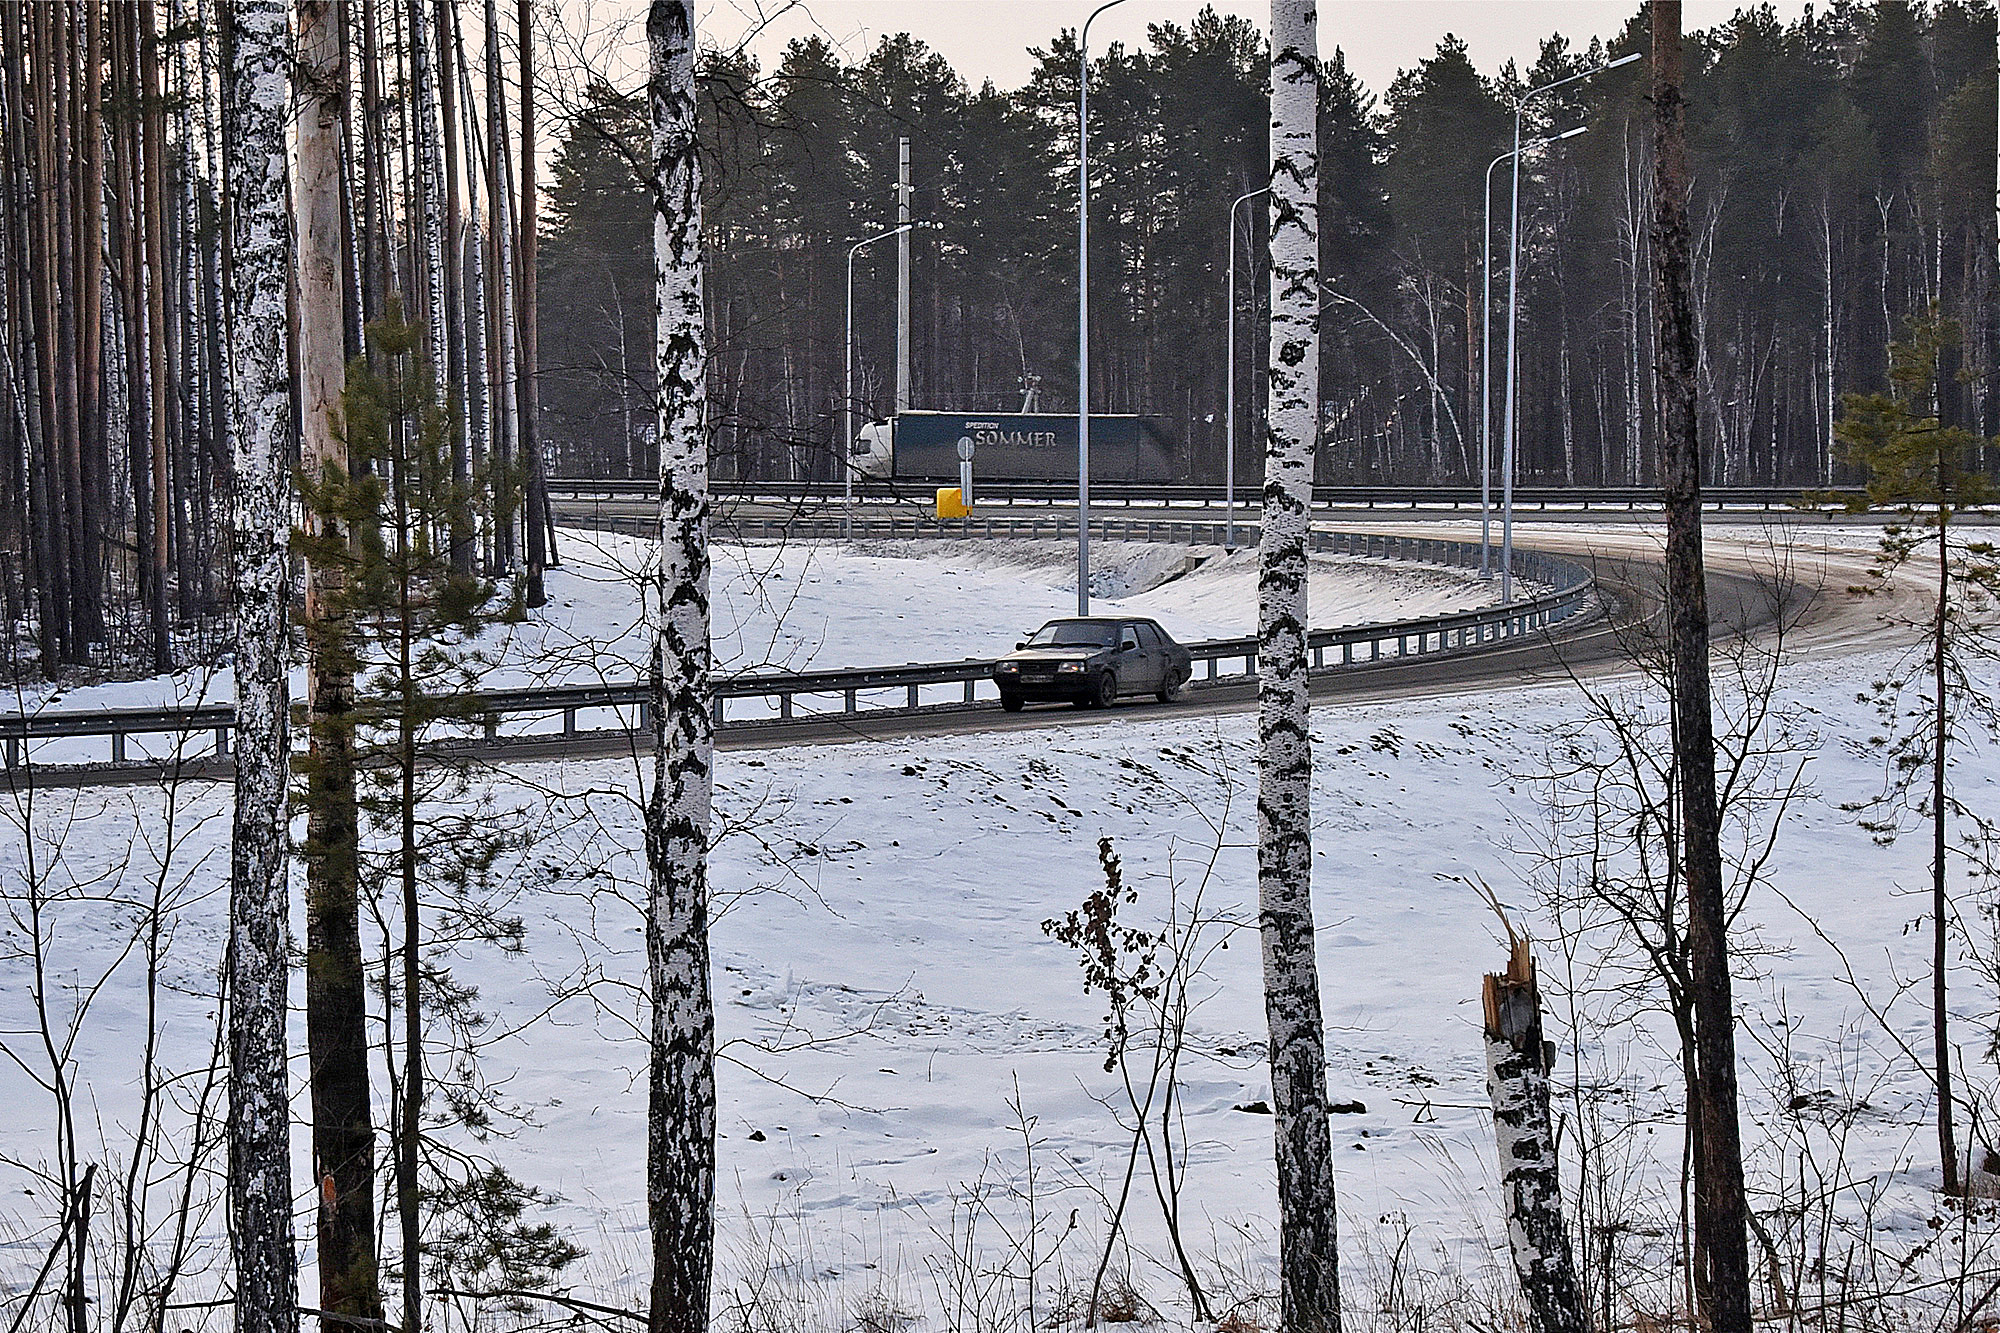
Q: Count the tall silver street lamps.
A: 5